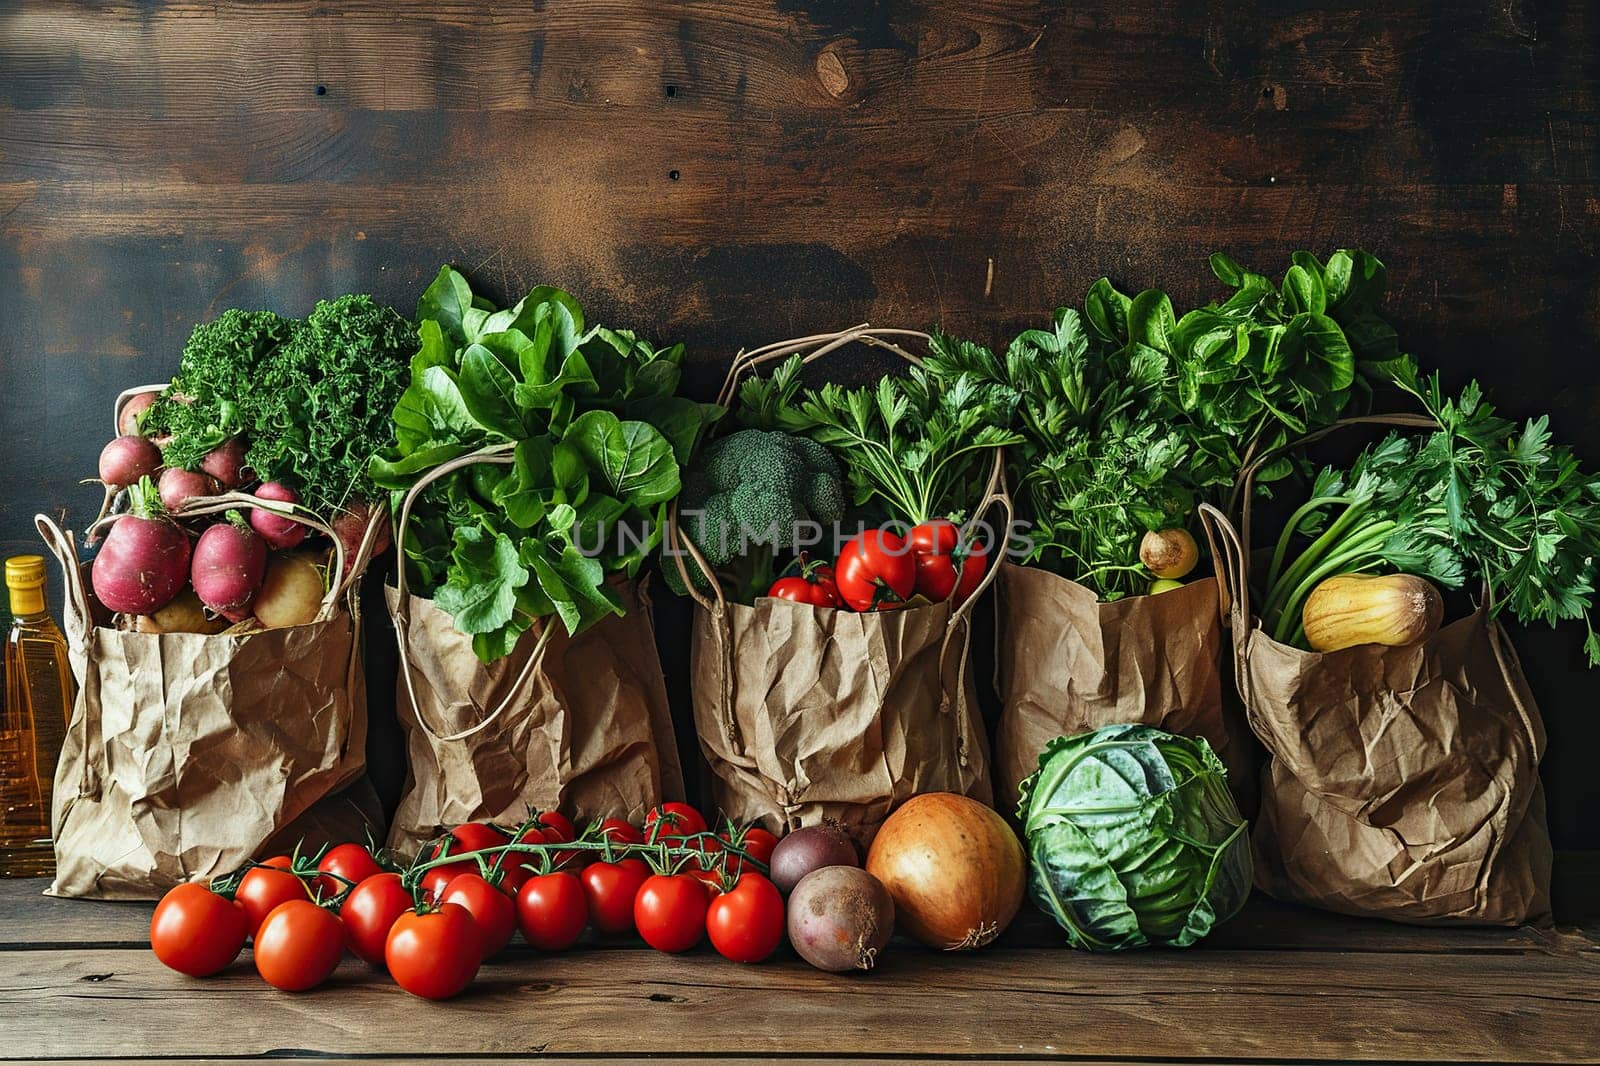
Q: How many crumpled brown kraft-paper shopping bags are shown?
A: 5